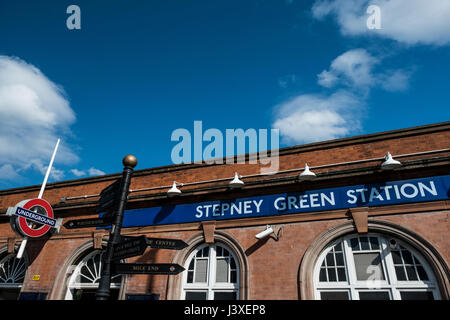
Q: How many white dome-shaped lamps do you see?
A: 4